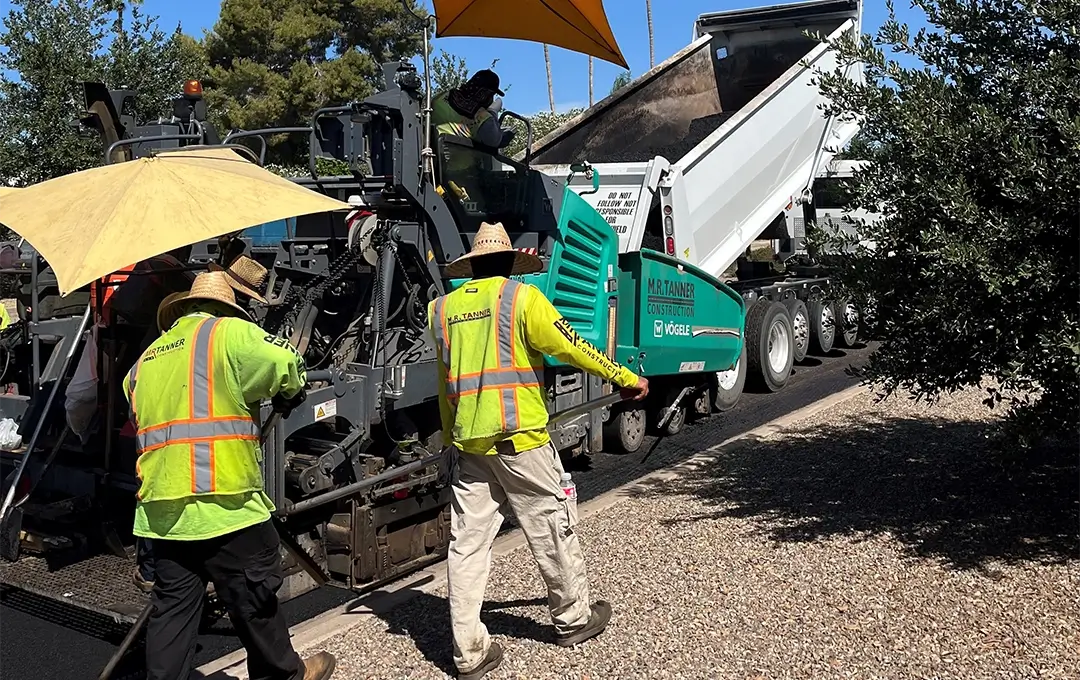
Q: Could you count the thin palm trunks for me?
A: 3